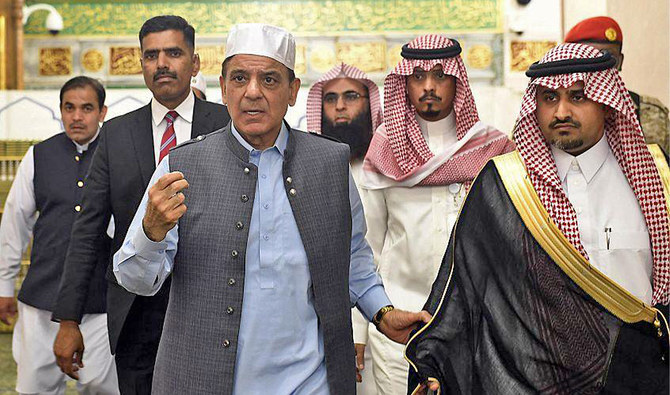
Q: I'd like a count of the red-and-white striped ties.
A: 1